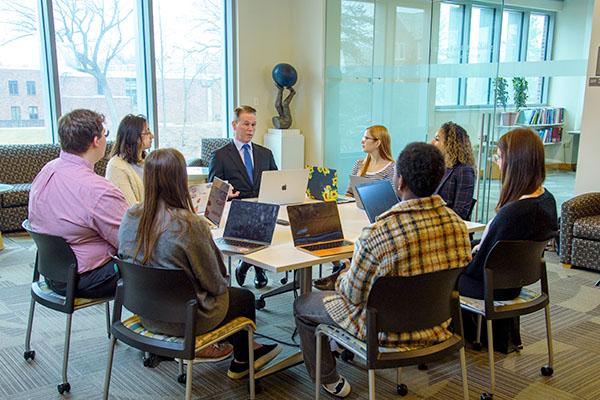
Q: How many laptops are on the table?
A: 8